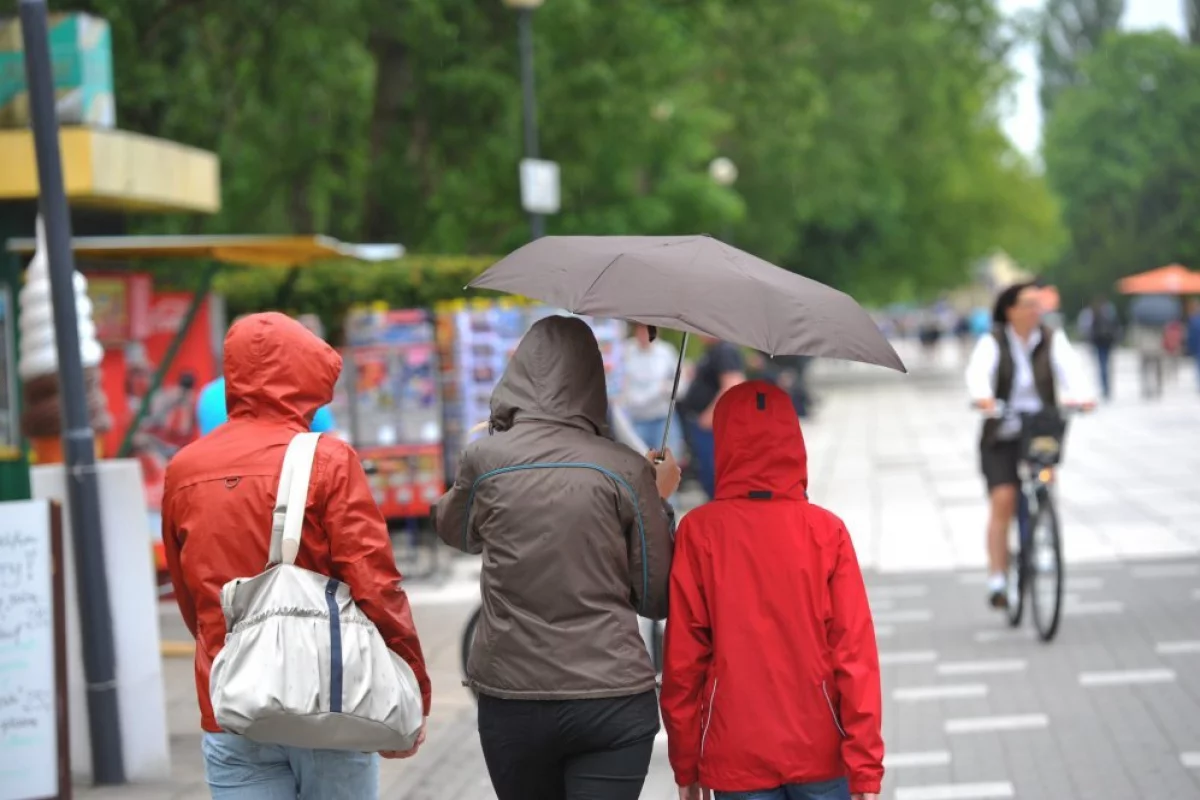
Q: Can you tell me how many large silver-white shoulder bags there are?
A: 1